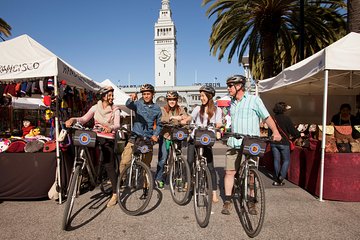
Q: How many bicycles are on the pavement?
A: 5